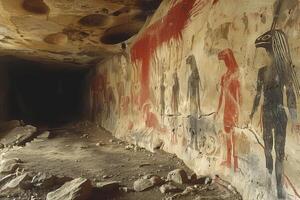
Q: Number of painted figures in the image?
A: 5